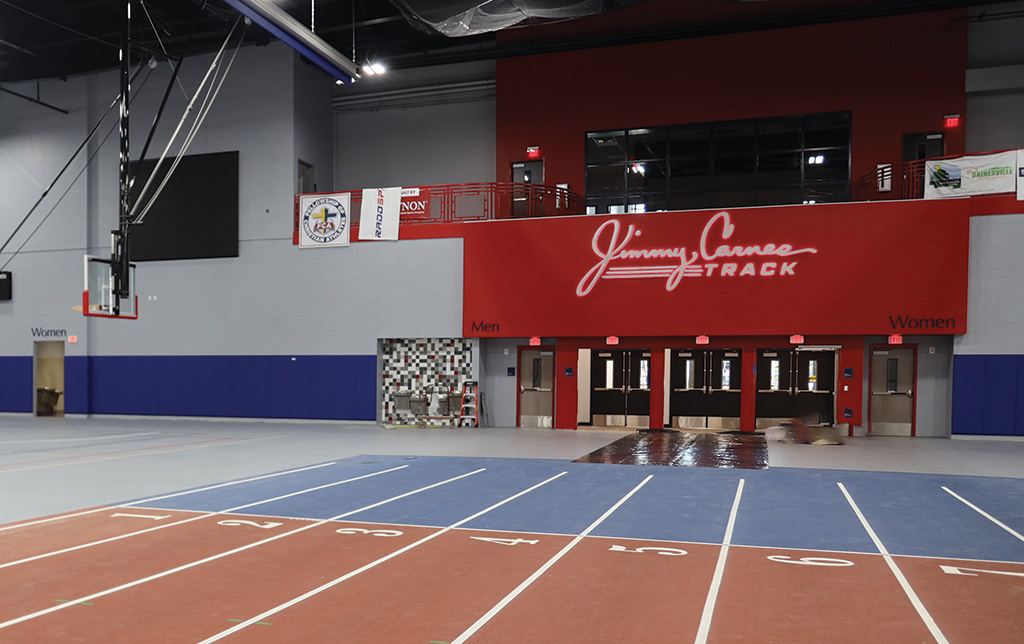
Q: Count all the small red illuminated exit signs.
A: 8